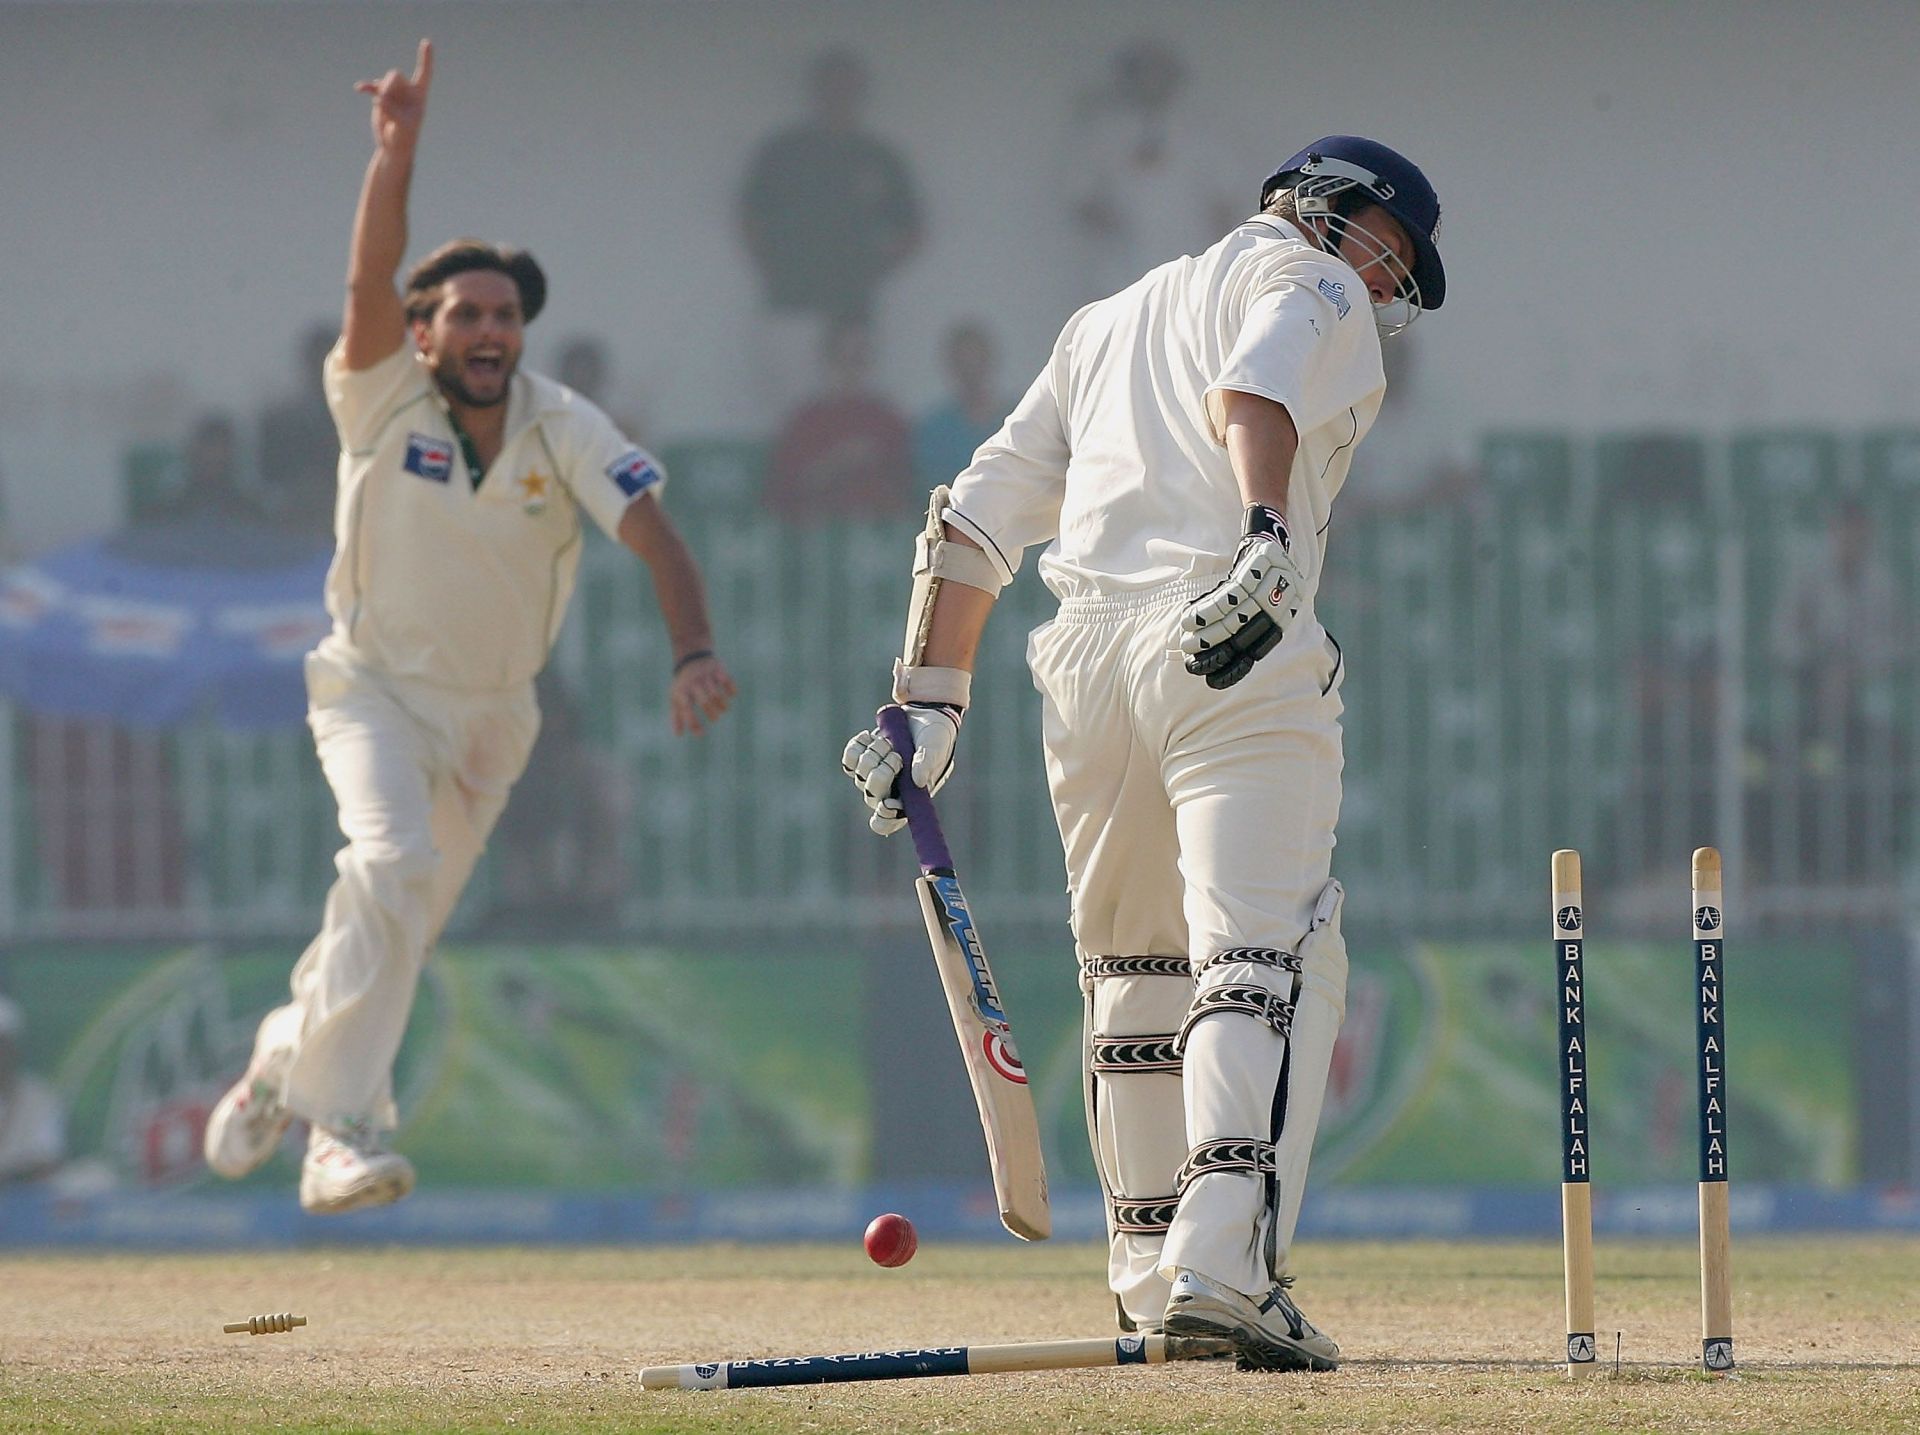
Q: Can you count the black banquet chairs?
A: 0